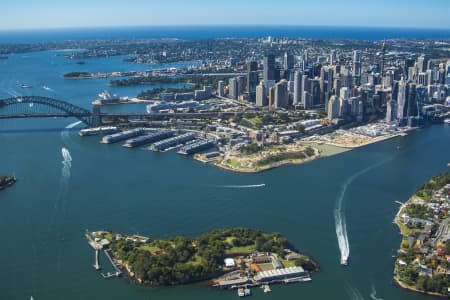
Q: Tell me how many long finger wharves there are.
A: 5